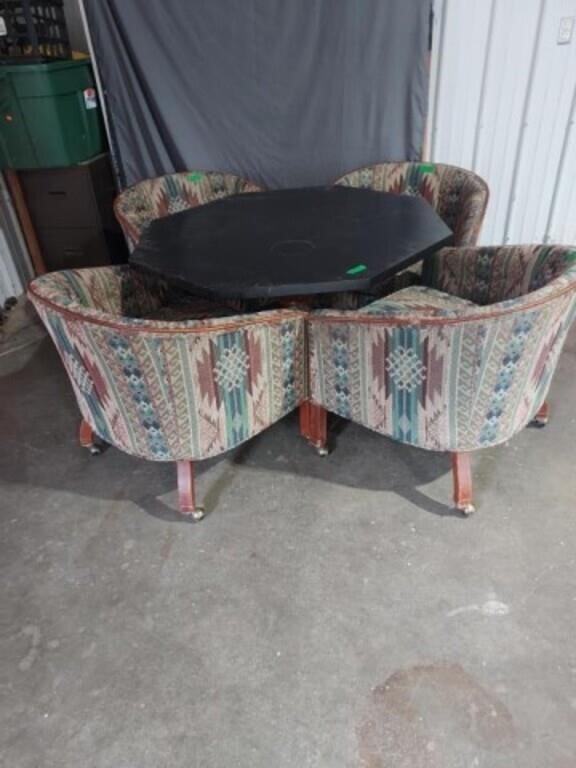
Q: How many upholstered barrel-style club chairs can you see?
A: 4